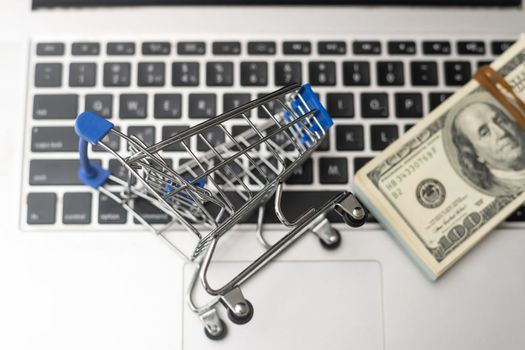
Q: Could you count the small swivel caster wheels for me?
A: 4